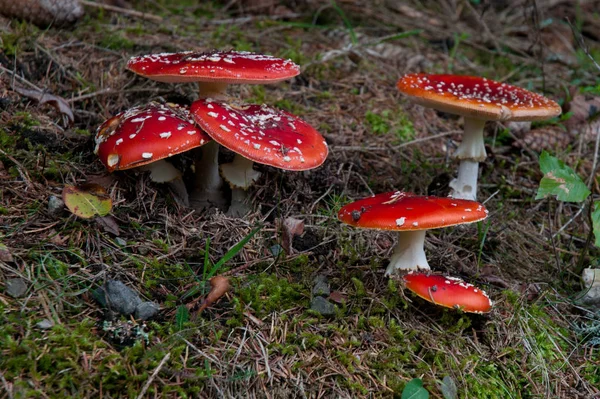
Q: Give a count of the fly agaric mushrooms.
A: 6